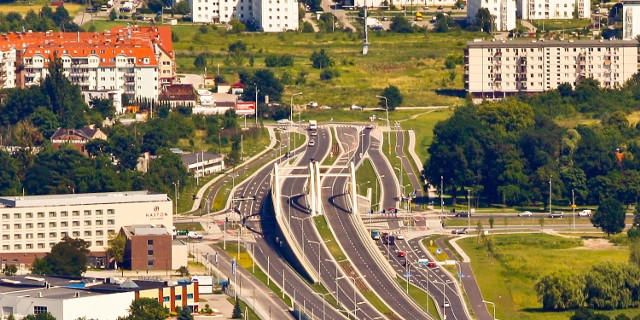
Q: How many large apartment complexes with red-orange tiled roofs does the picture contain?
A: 1